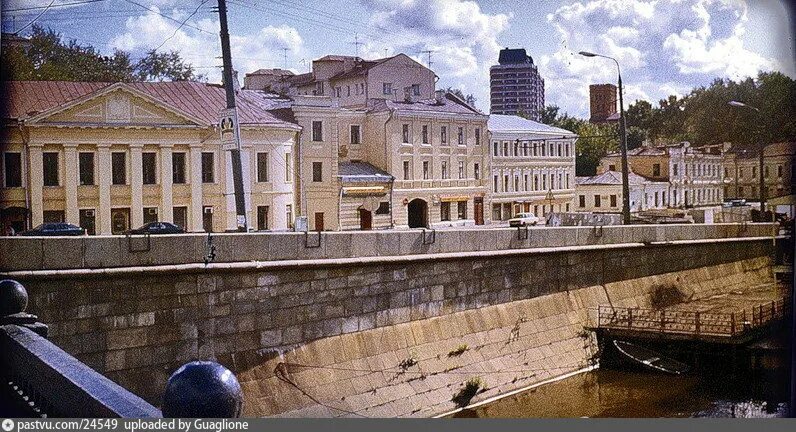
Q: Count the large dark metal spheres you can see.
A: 2